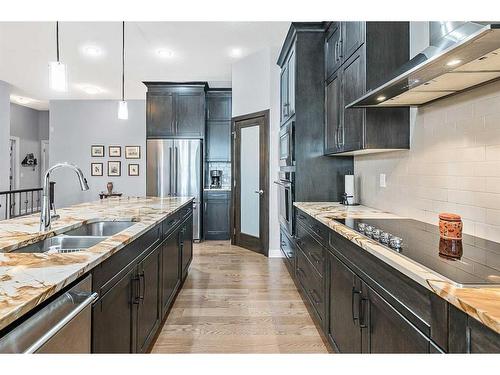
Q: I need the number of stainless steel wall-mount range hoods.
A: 1